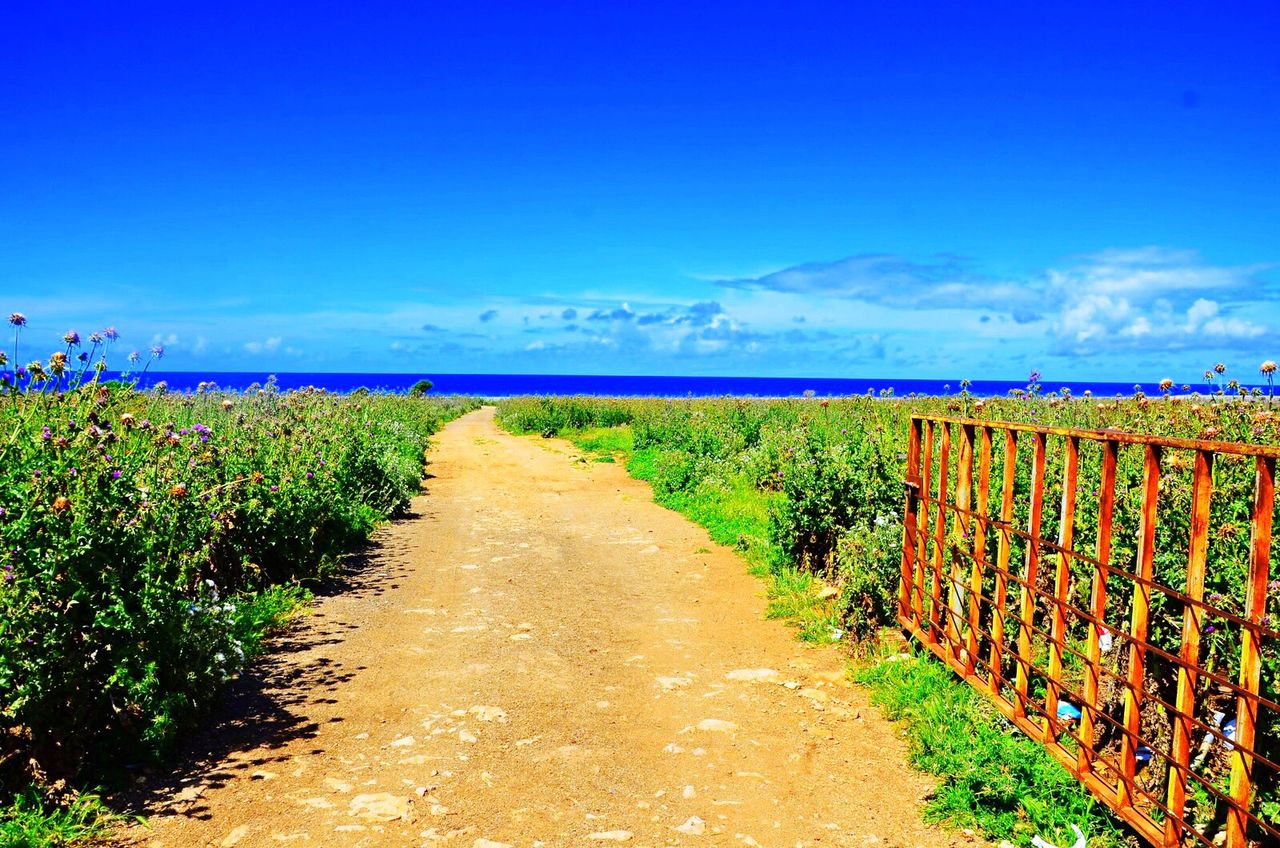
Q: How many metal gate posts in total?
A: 12